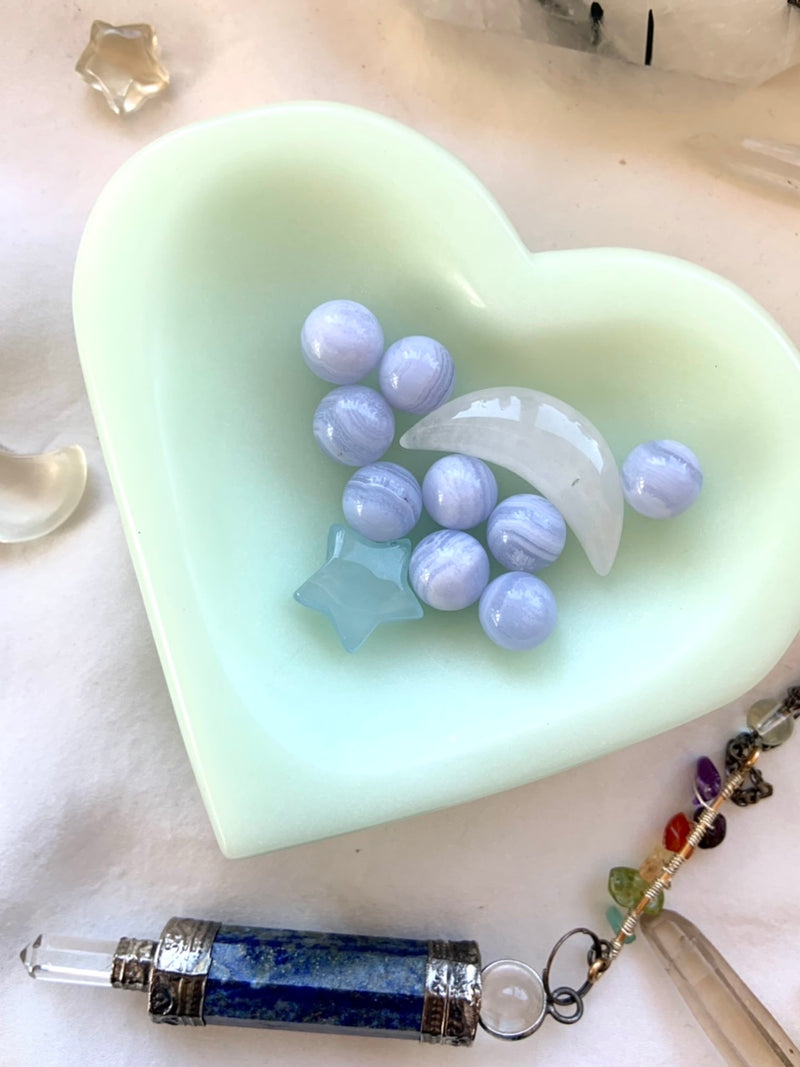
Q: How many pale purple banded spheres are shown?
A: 9